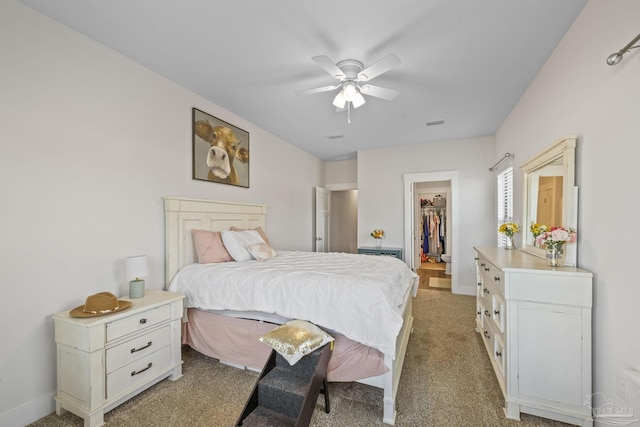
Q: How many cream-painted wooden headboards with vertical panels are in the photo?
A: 1